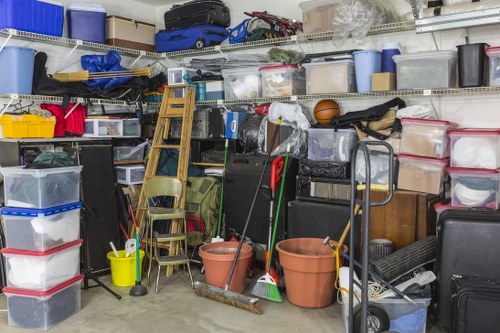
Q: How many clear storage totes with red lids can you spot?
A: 9